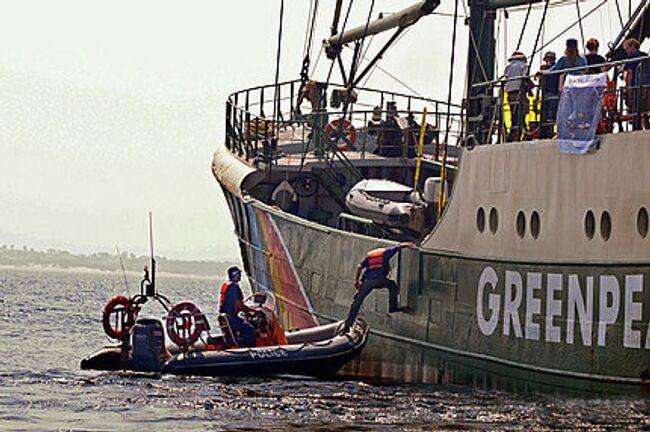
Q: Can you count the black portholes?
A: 7